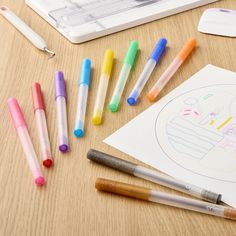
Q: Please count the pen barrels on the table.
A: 10